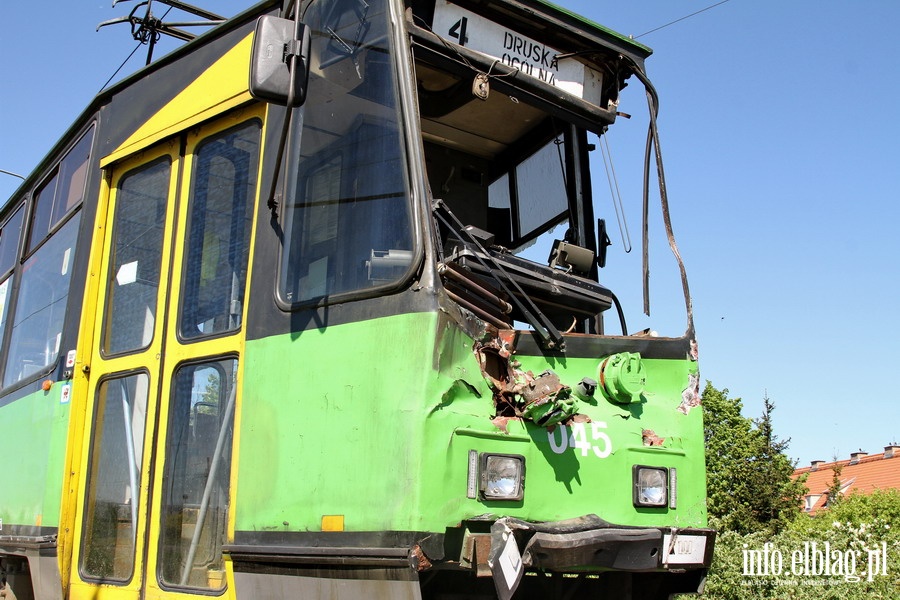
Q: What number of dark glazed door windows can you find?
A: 4